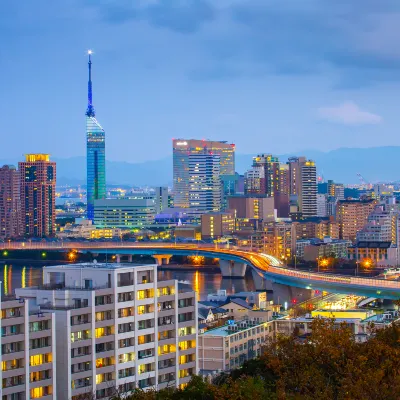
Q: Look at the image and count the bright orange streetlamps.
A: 4